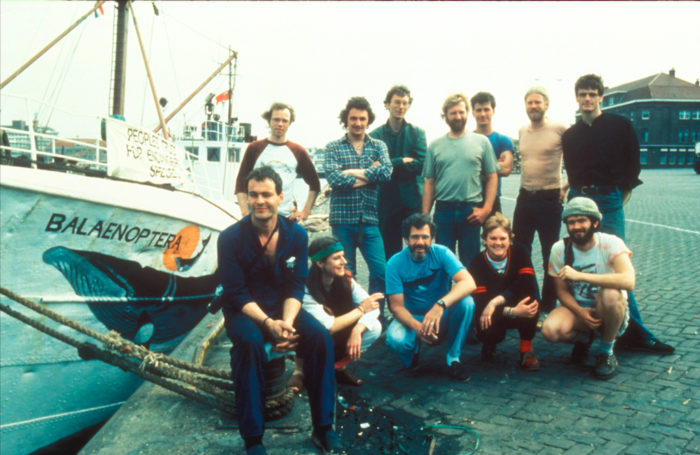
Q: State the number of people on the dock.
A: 12